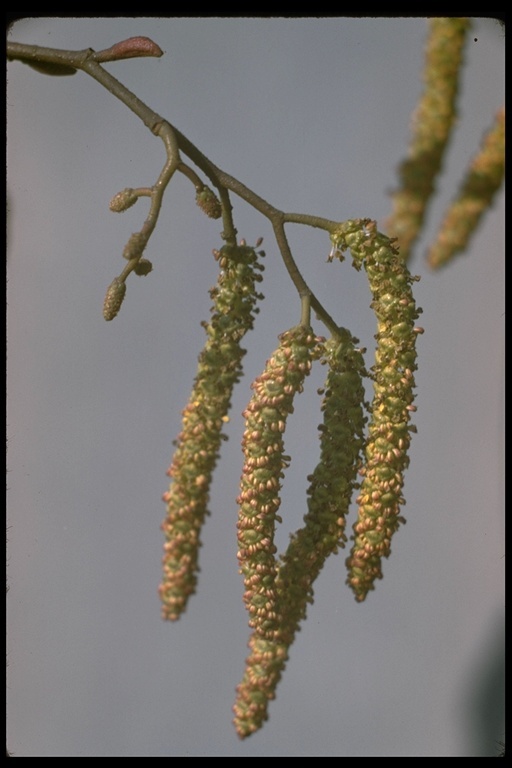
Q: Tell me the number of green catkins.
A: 6